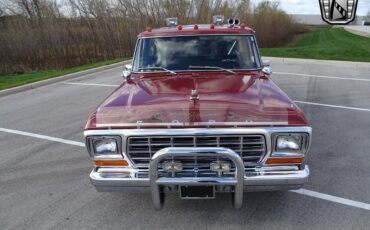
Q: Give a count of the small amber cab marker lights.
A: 5